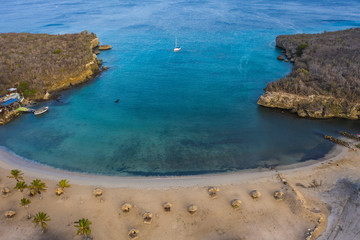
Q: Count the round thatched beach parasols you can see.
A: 14